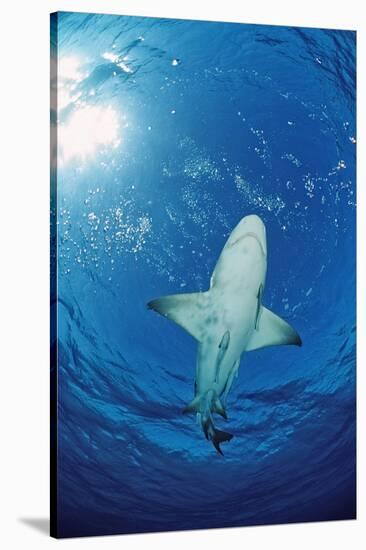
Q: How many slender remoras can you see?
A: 3